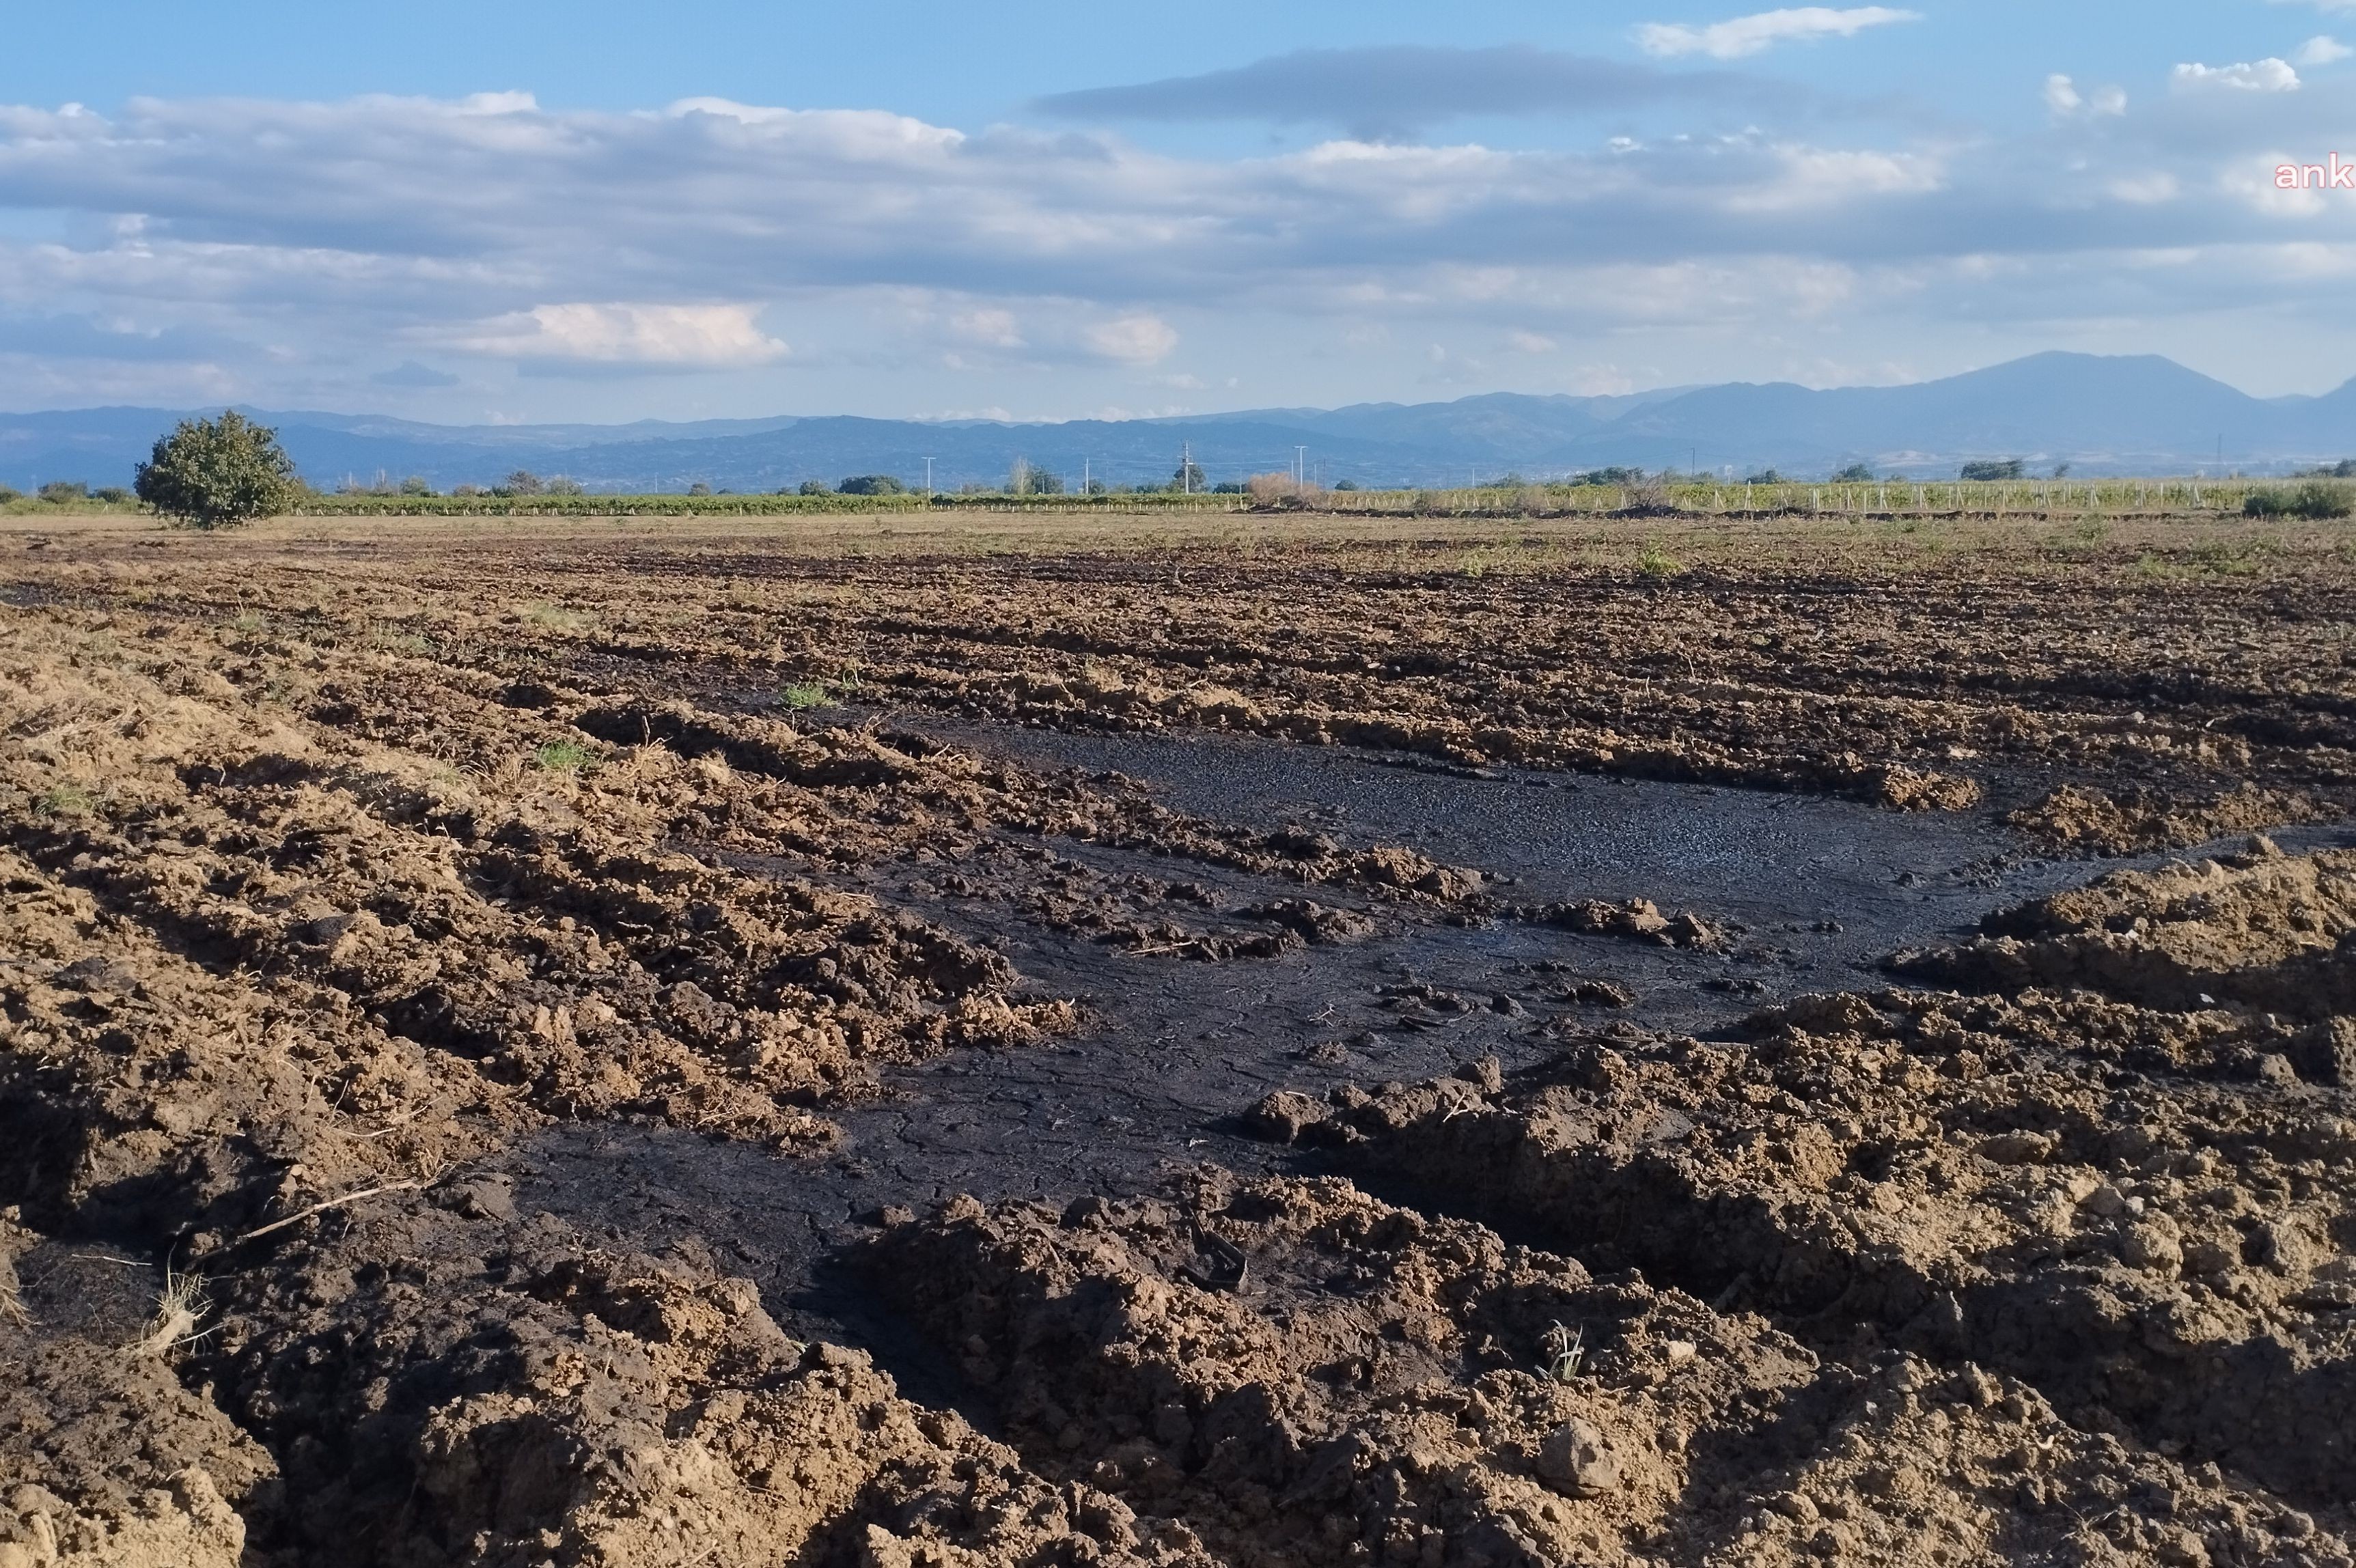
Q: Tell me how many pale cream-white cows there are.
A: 0